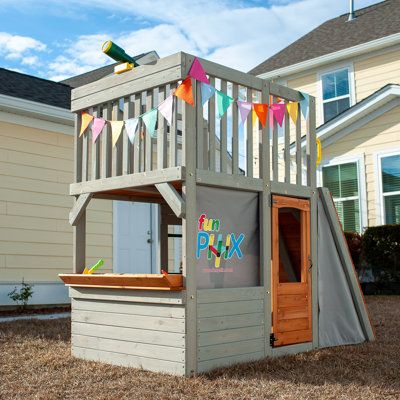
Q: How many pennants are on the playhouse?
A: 15